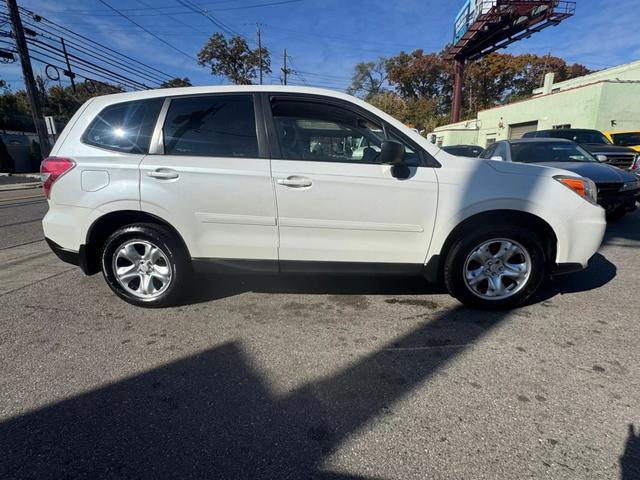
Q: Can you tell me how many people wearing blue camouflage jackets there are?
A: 0